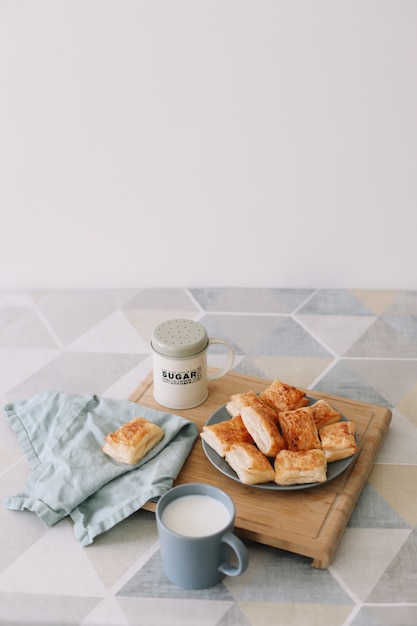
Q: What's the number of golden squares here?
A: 10